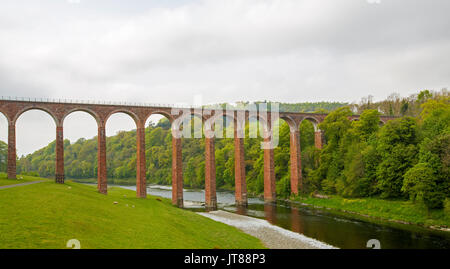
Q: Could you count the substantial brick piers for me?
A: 10